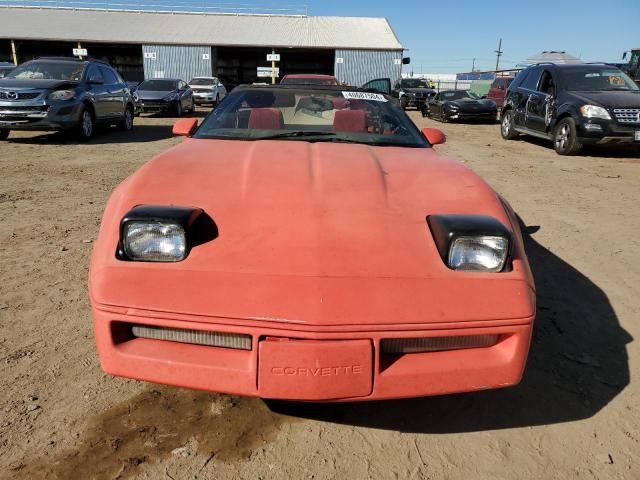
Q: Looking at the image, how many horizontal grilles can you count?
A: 2